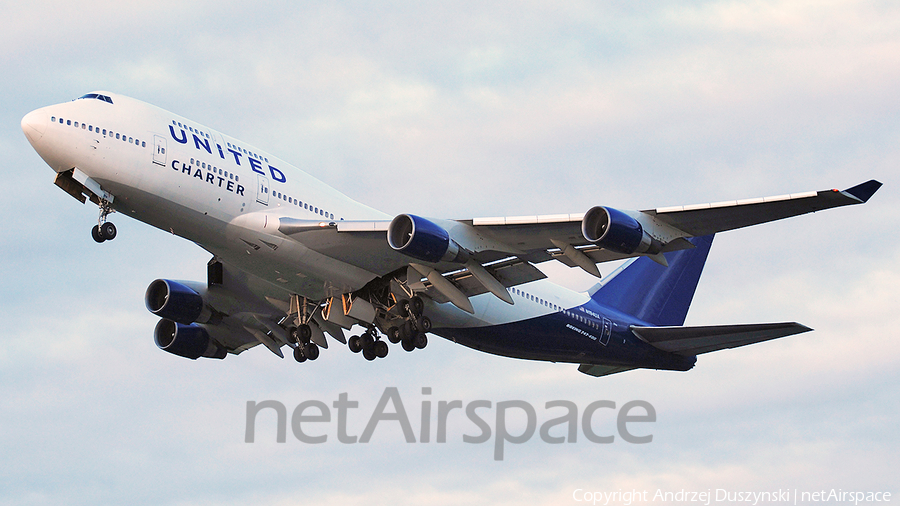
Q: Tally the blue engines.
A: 4